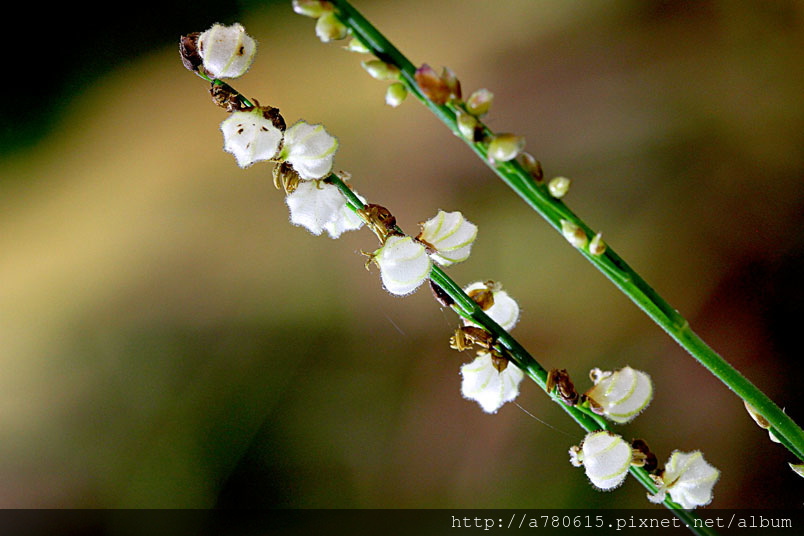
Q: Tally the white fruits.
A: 12